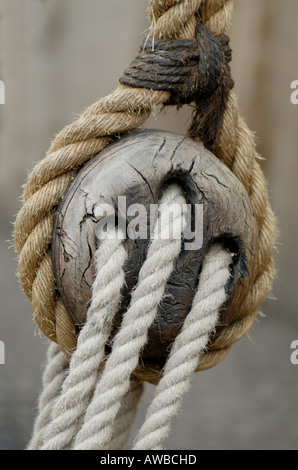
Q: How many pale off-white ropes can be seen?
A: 5